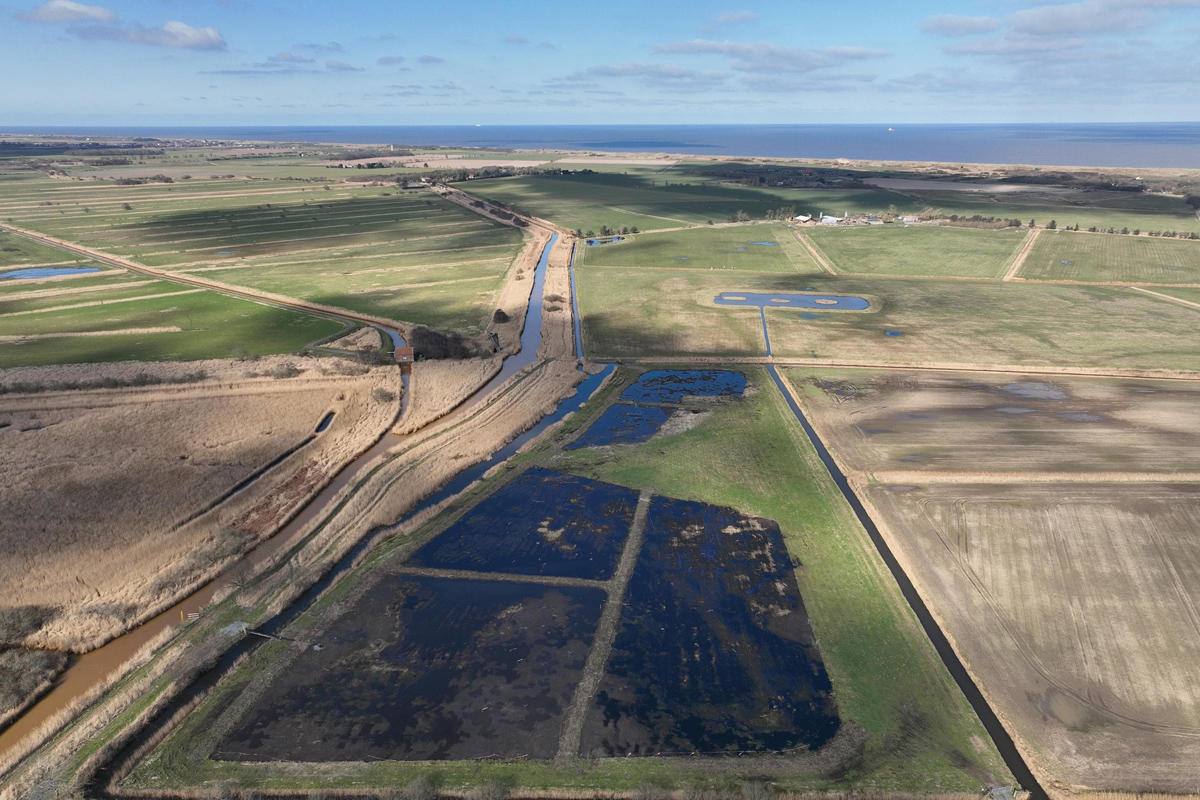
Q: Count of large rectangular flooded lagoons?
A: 3